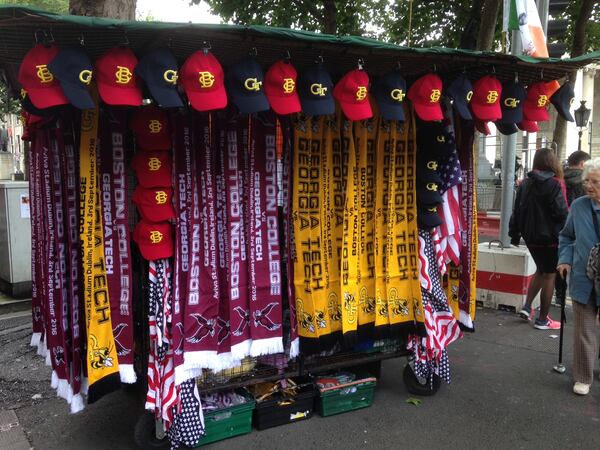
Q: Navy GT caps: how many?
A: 12